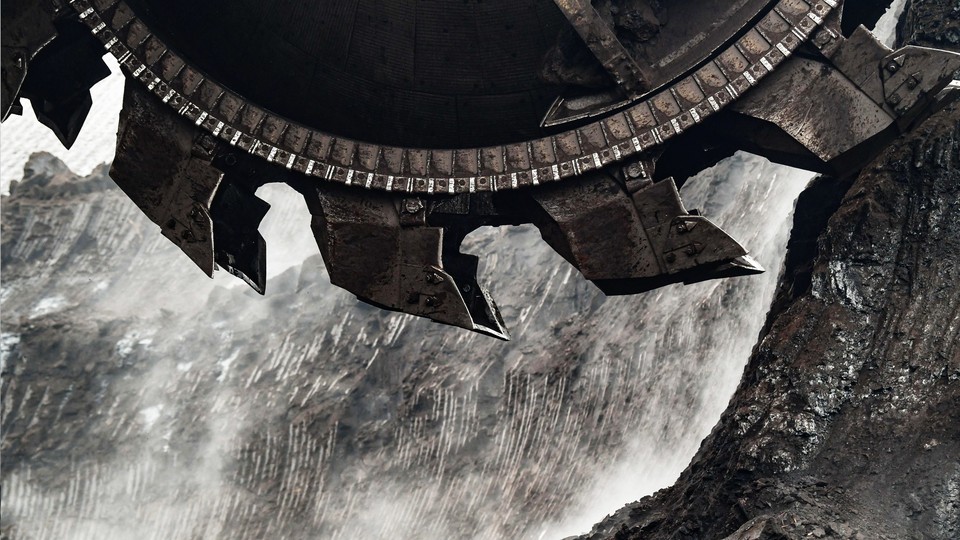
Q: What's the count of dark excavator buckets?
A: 5